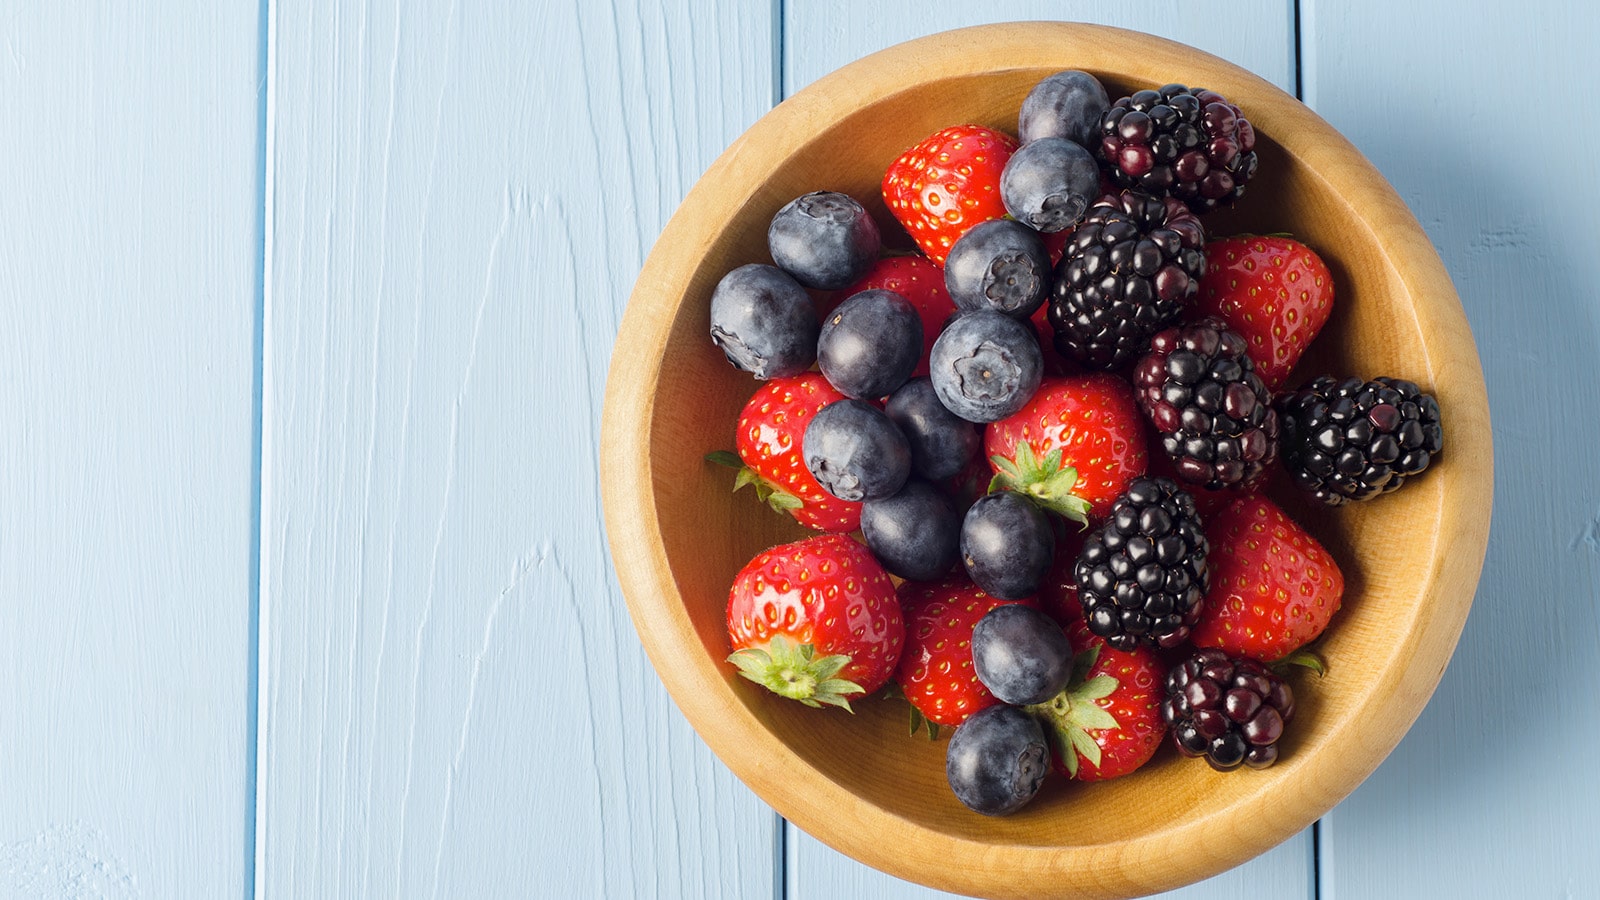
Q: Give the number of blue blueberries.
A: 13